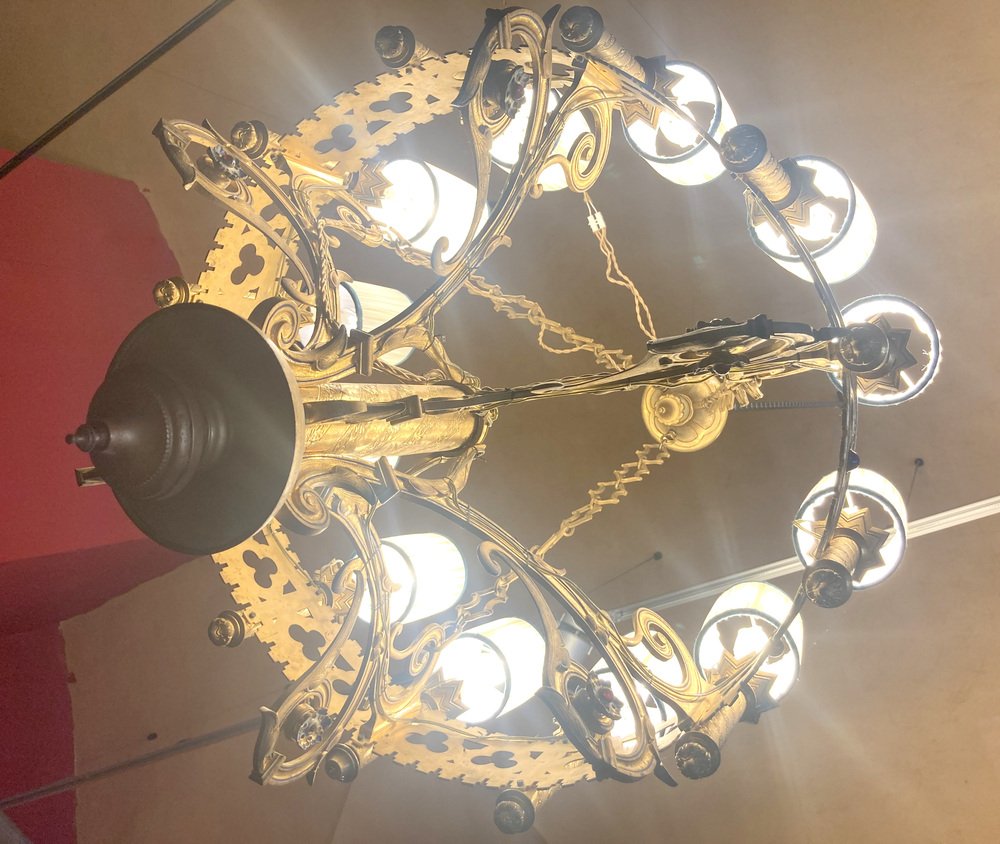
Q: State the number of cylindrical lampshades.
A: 11